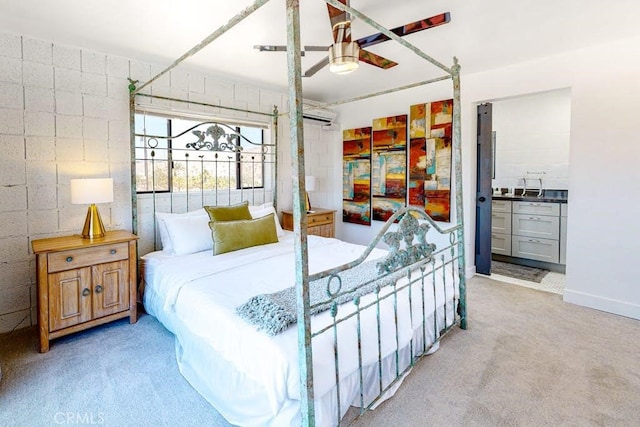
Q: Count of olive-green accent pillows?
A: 2